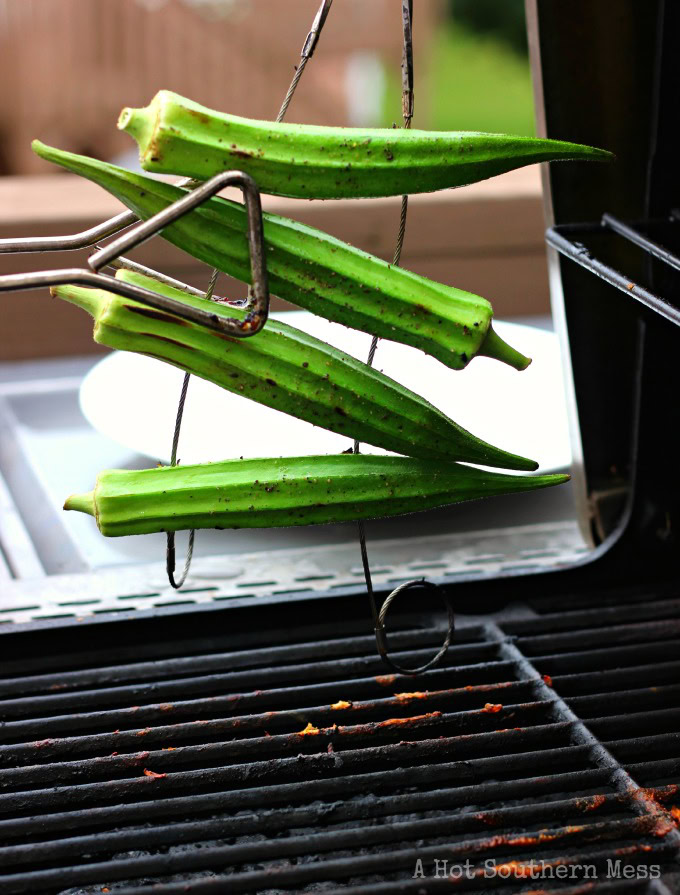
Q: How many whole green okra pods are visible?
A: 4